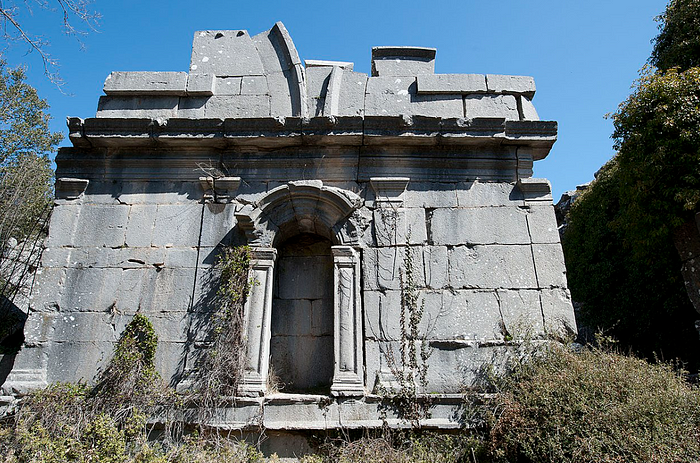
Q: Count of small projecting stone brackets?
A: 4